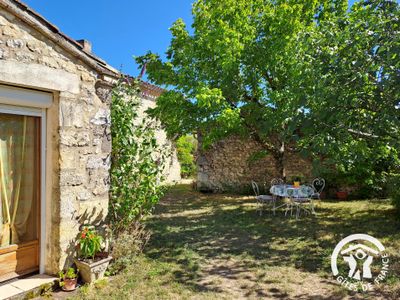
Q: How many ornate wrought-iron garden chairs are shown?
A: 4